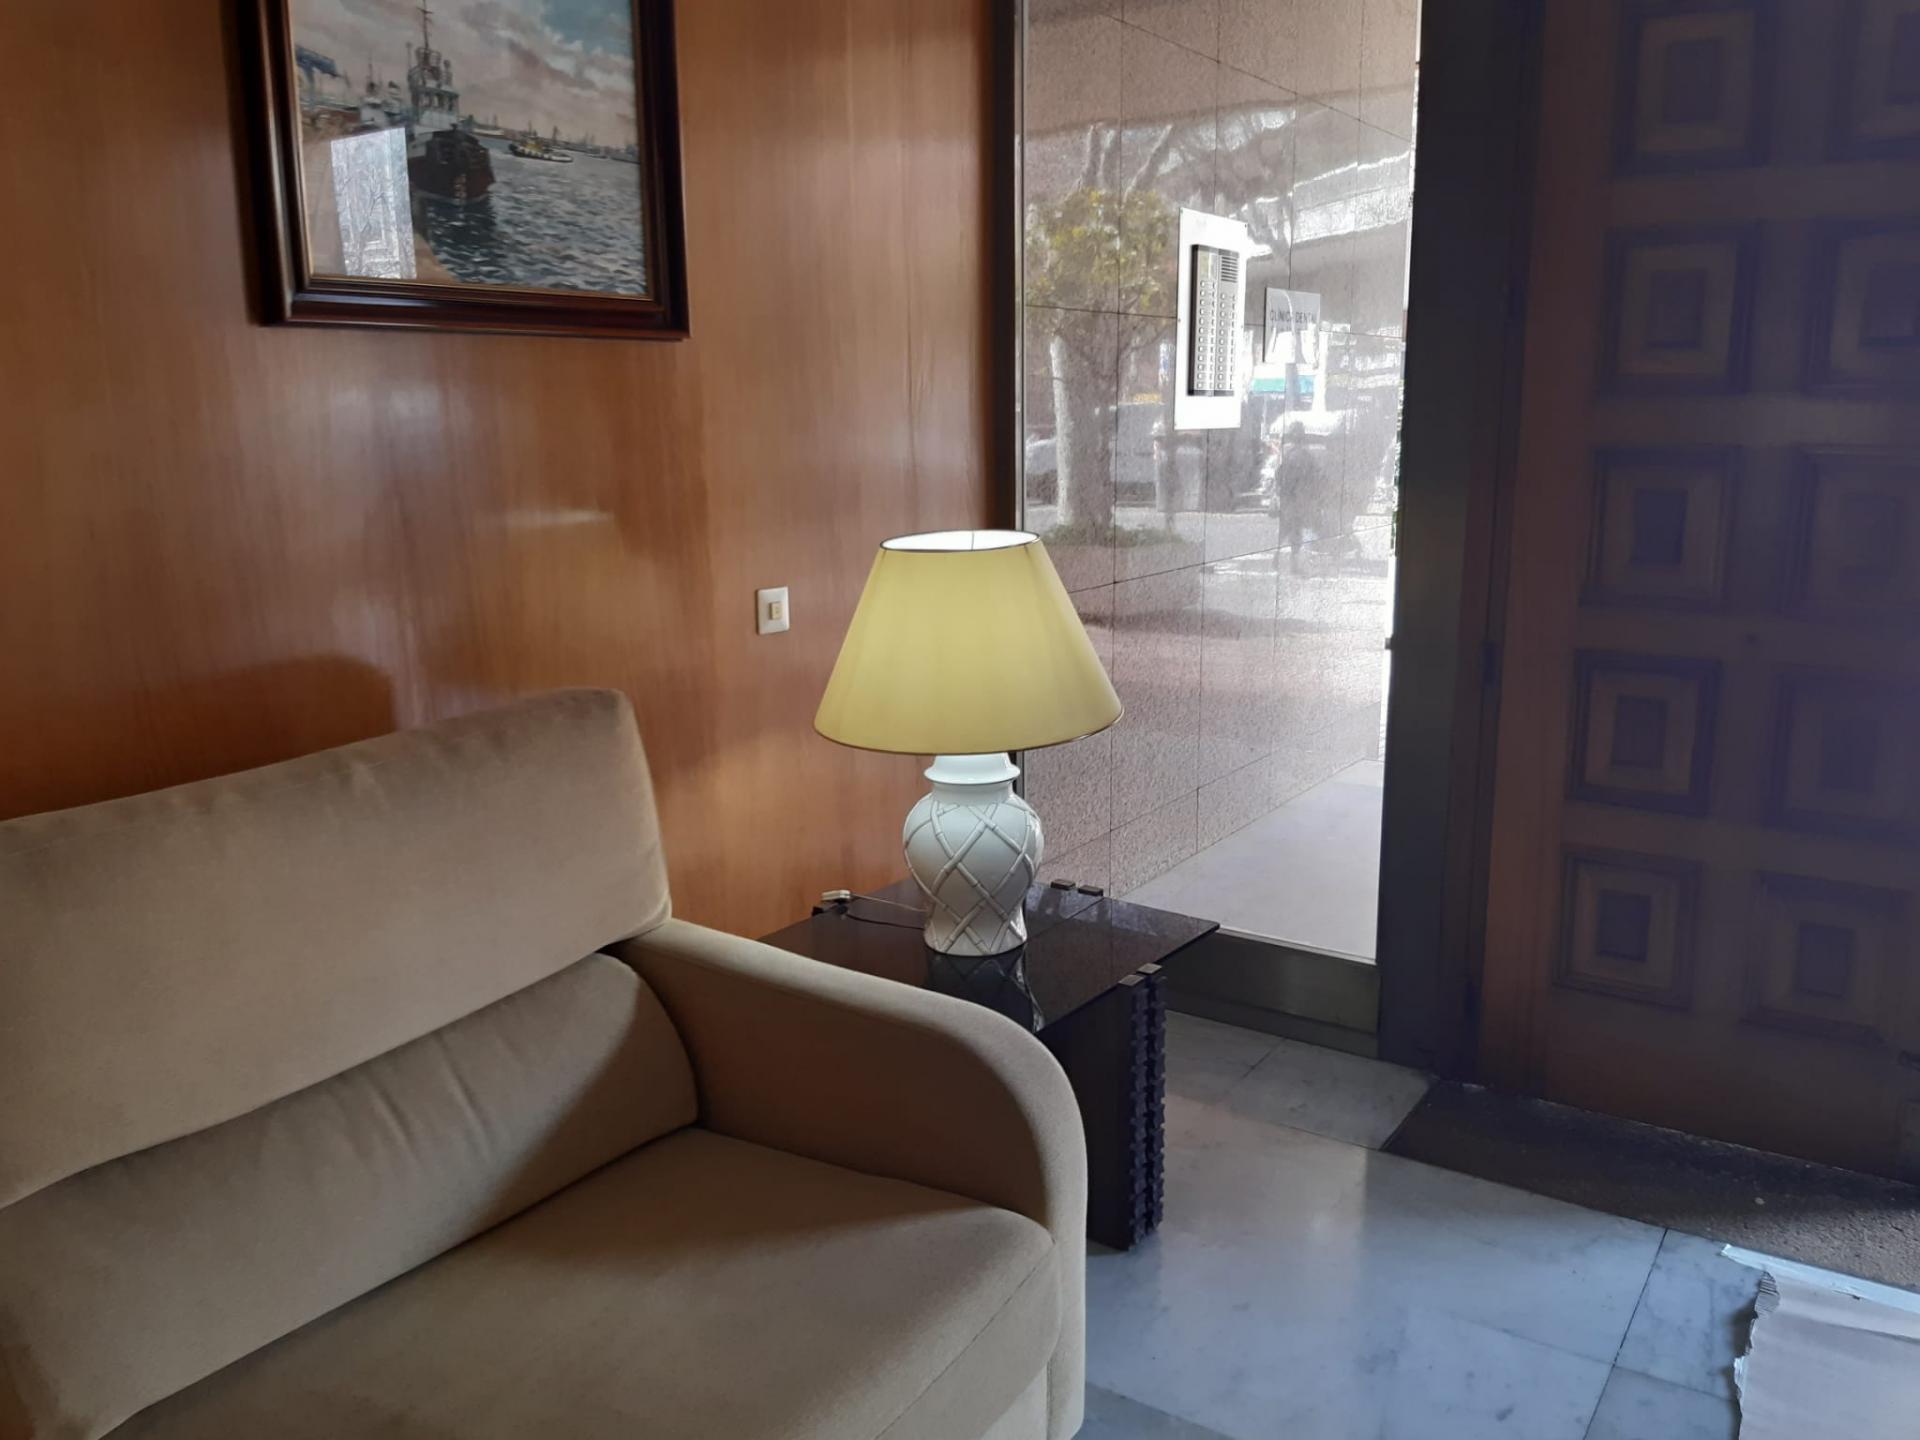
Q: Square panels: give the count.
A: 10